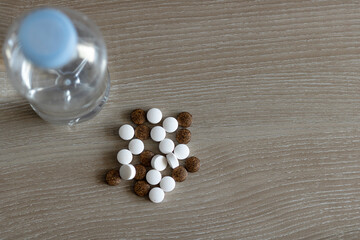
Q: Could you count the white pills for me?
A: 14